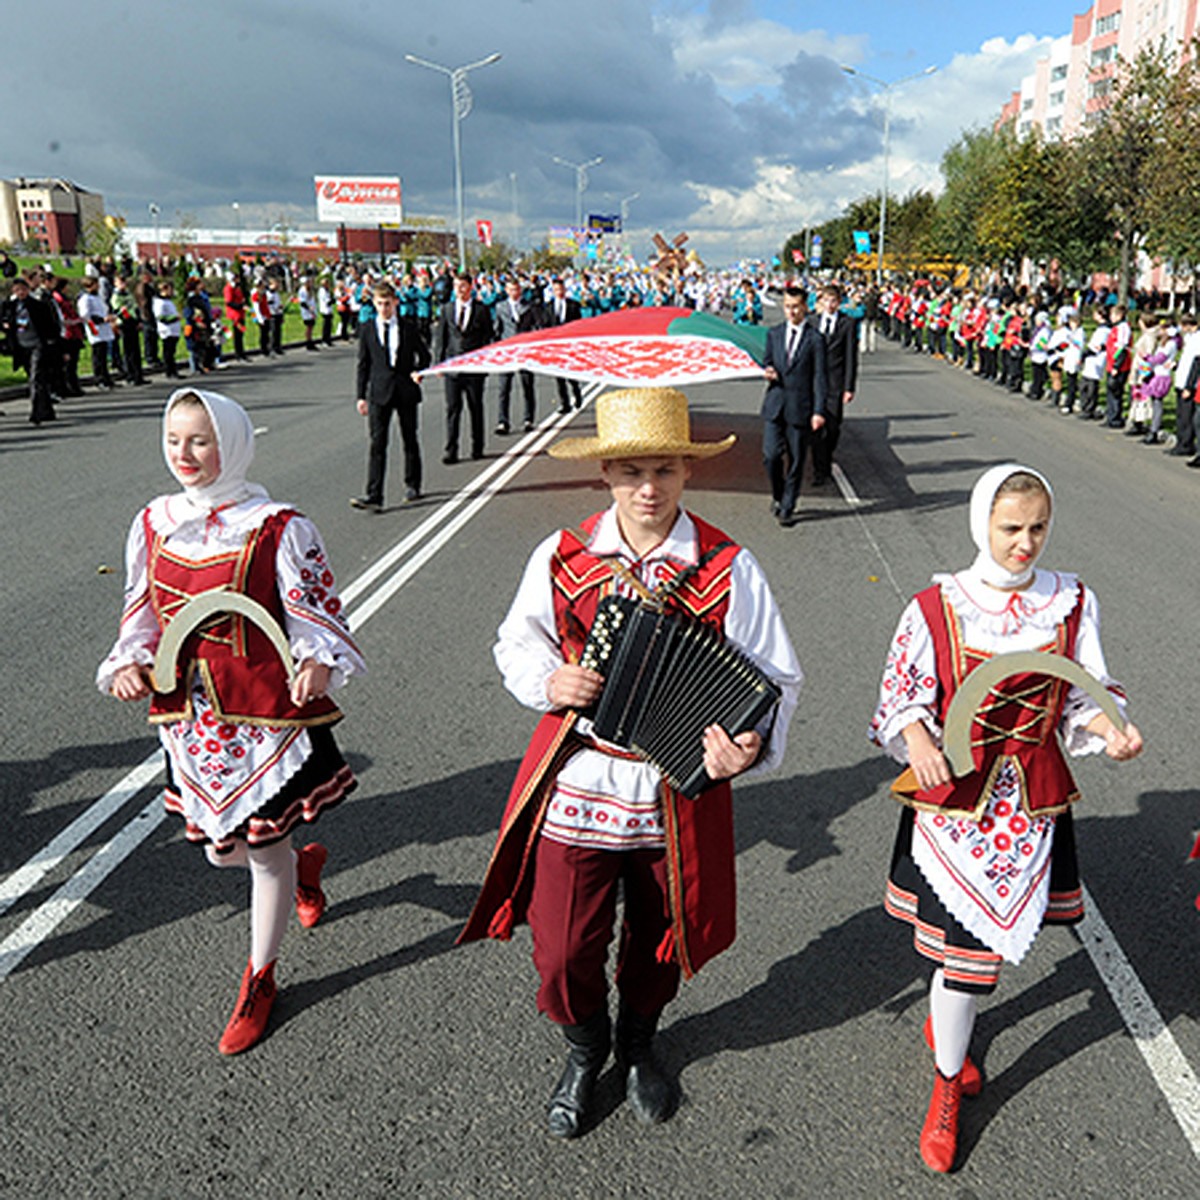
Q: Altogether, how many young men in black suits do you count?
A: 6